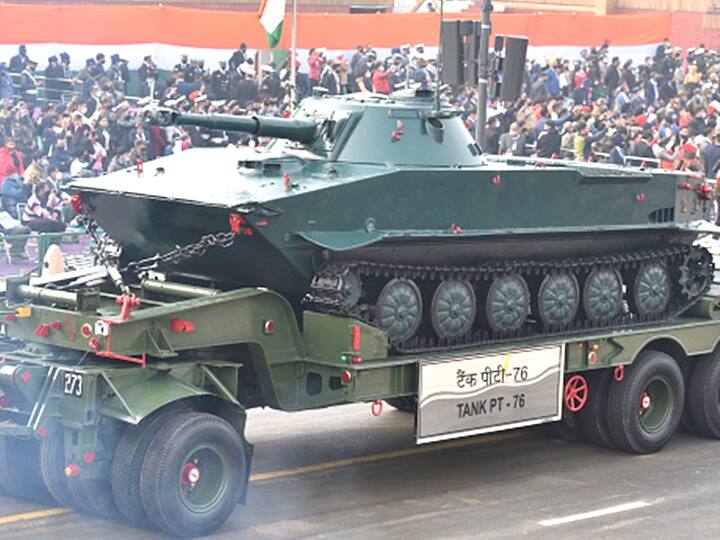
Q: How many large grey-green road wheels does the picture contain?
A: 6